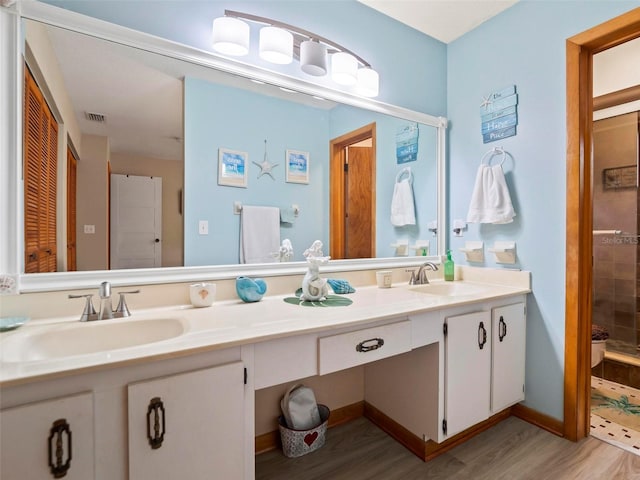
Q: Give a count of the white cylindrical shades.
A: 5